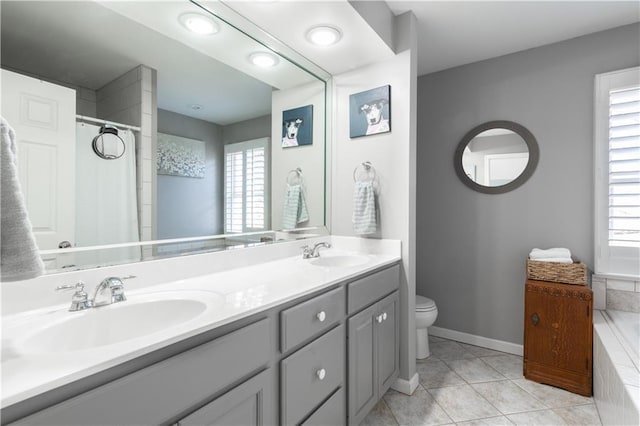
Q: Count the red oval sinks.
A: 0